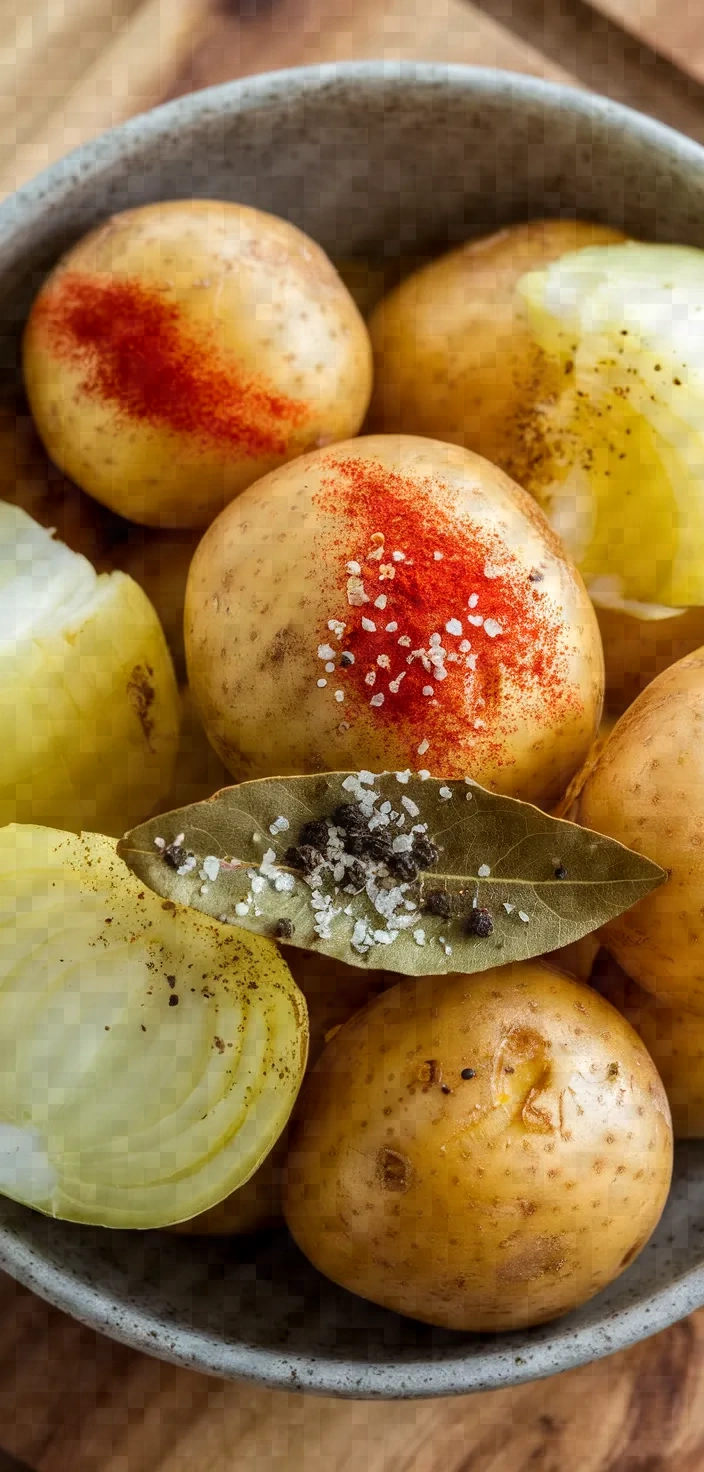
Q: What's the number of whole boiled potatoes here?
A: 5